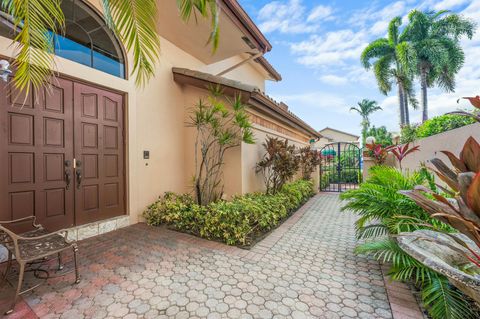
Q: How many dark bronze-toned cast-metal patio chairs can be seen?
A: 1